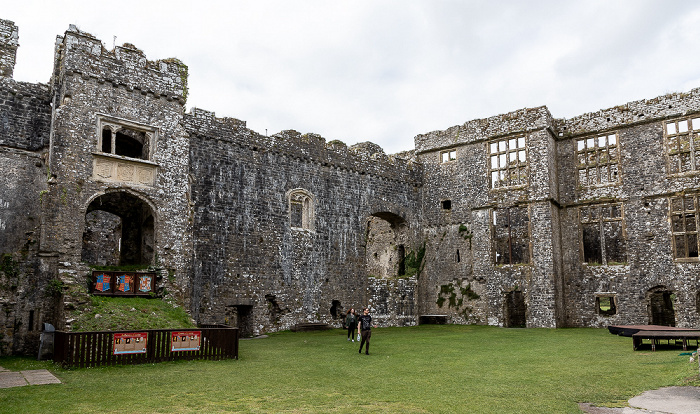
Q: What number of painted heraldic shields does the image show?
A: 3